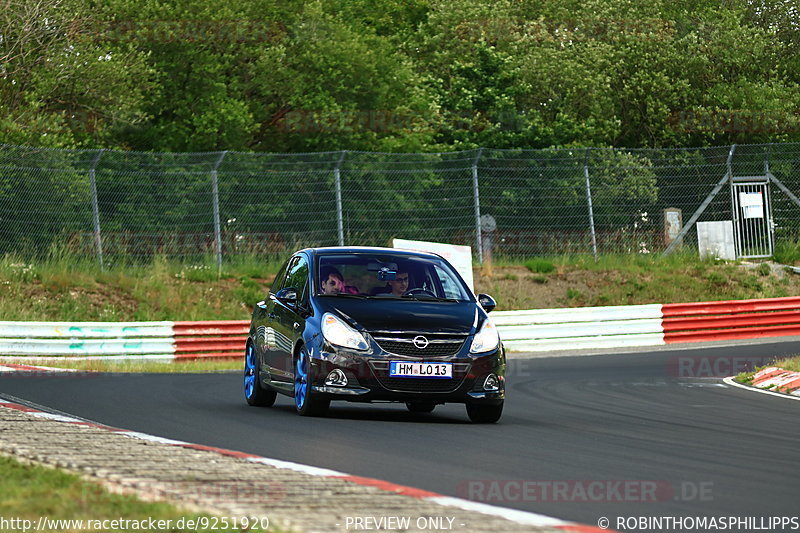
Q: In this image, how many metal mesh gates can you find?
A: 1